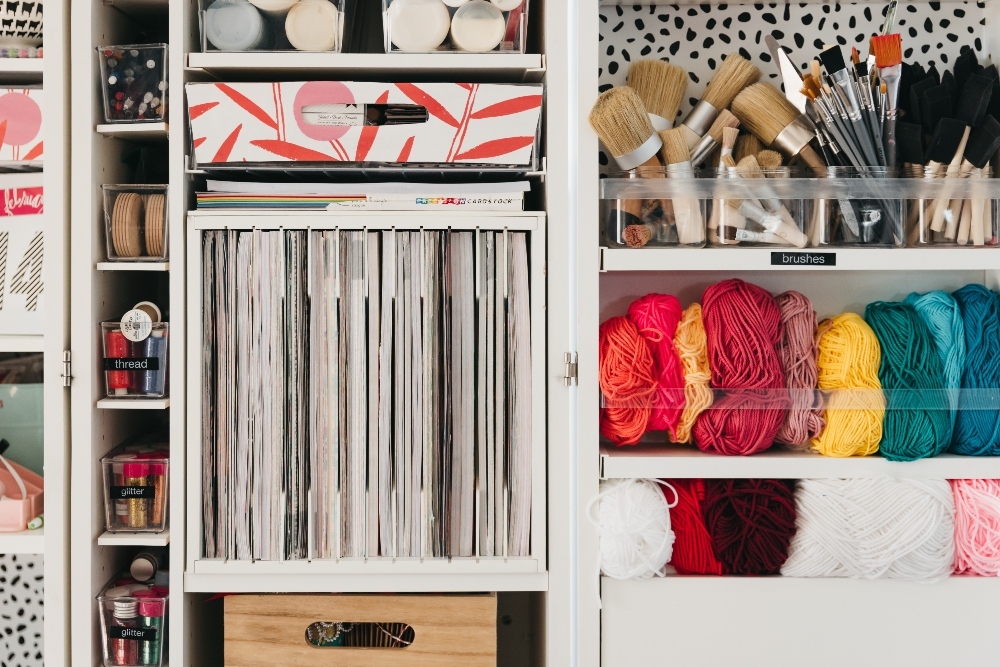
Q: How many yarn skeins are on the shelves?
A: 14